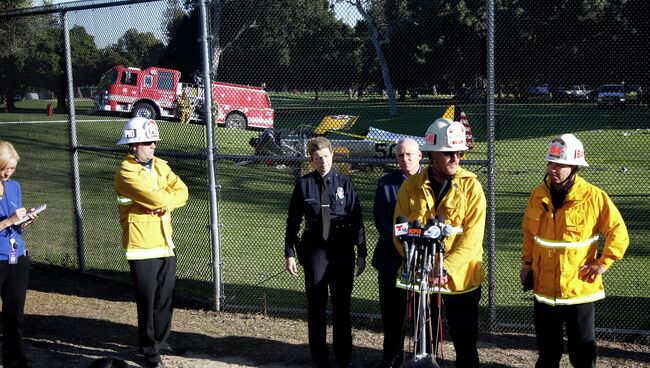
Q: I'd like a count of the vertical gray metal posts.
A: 3